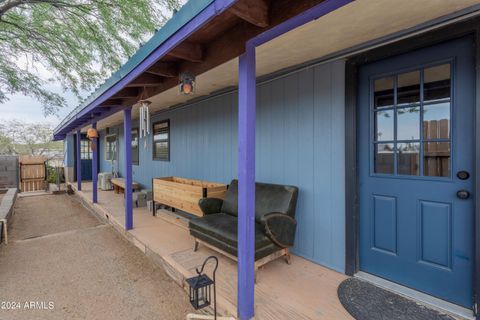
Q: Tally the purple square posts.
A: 4